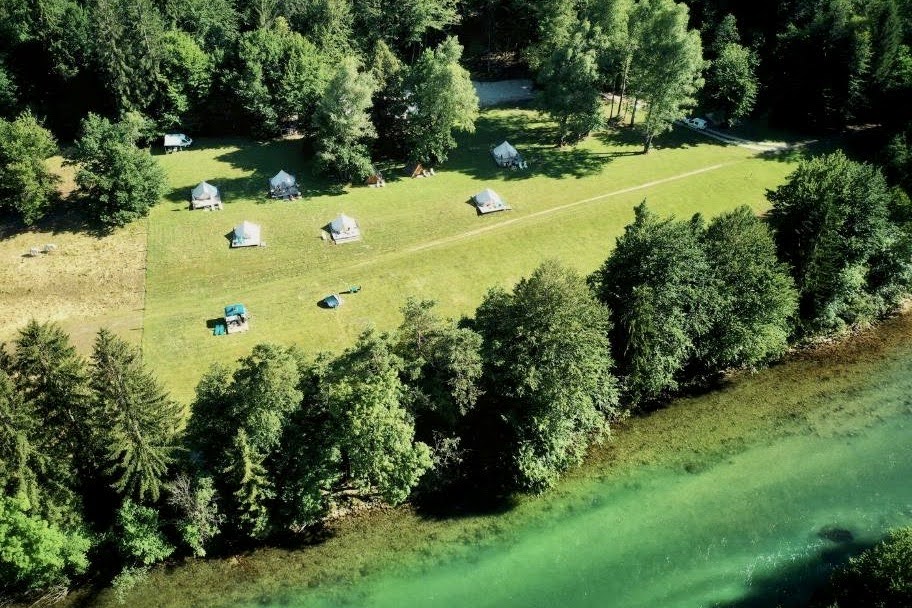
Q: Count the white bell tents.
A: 6